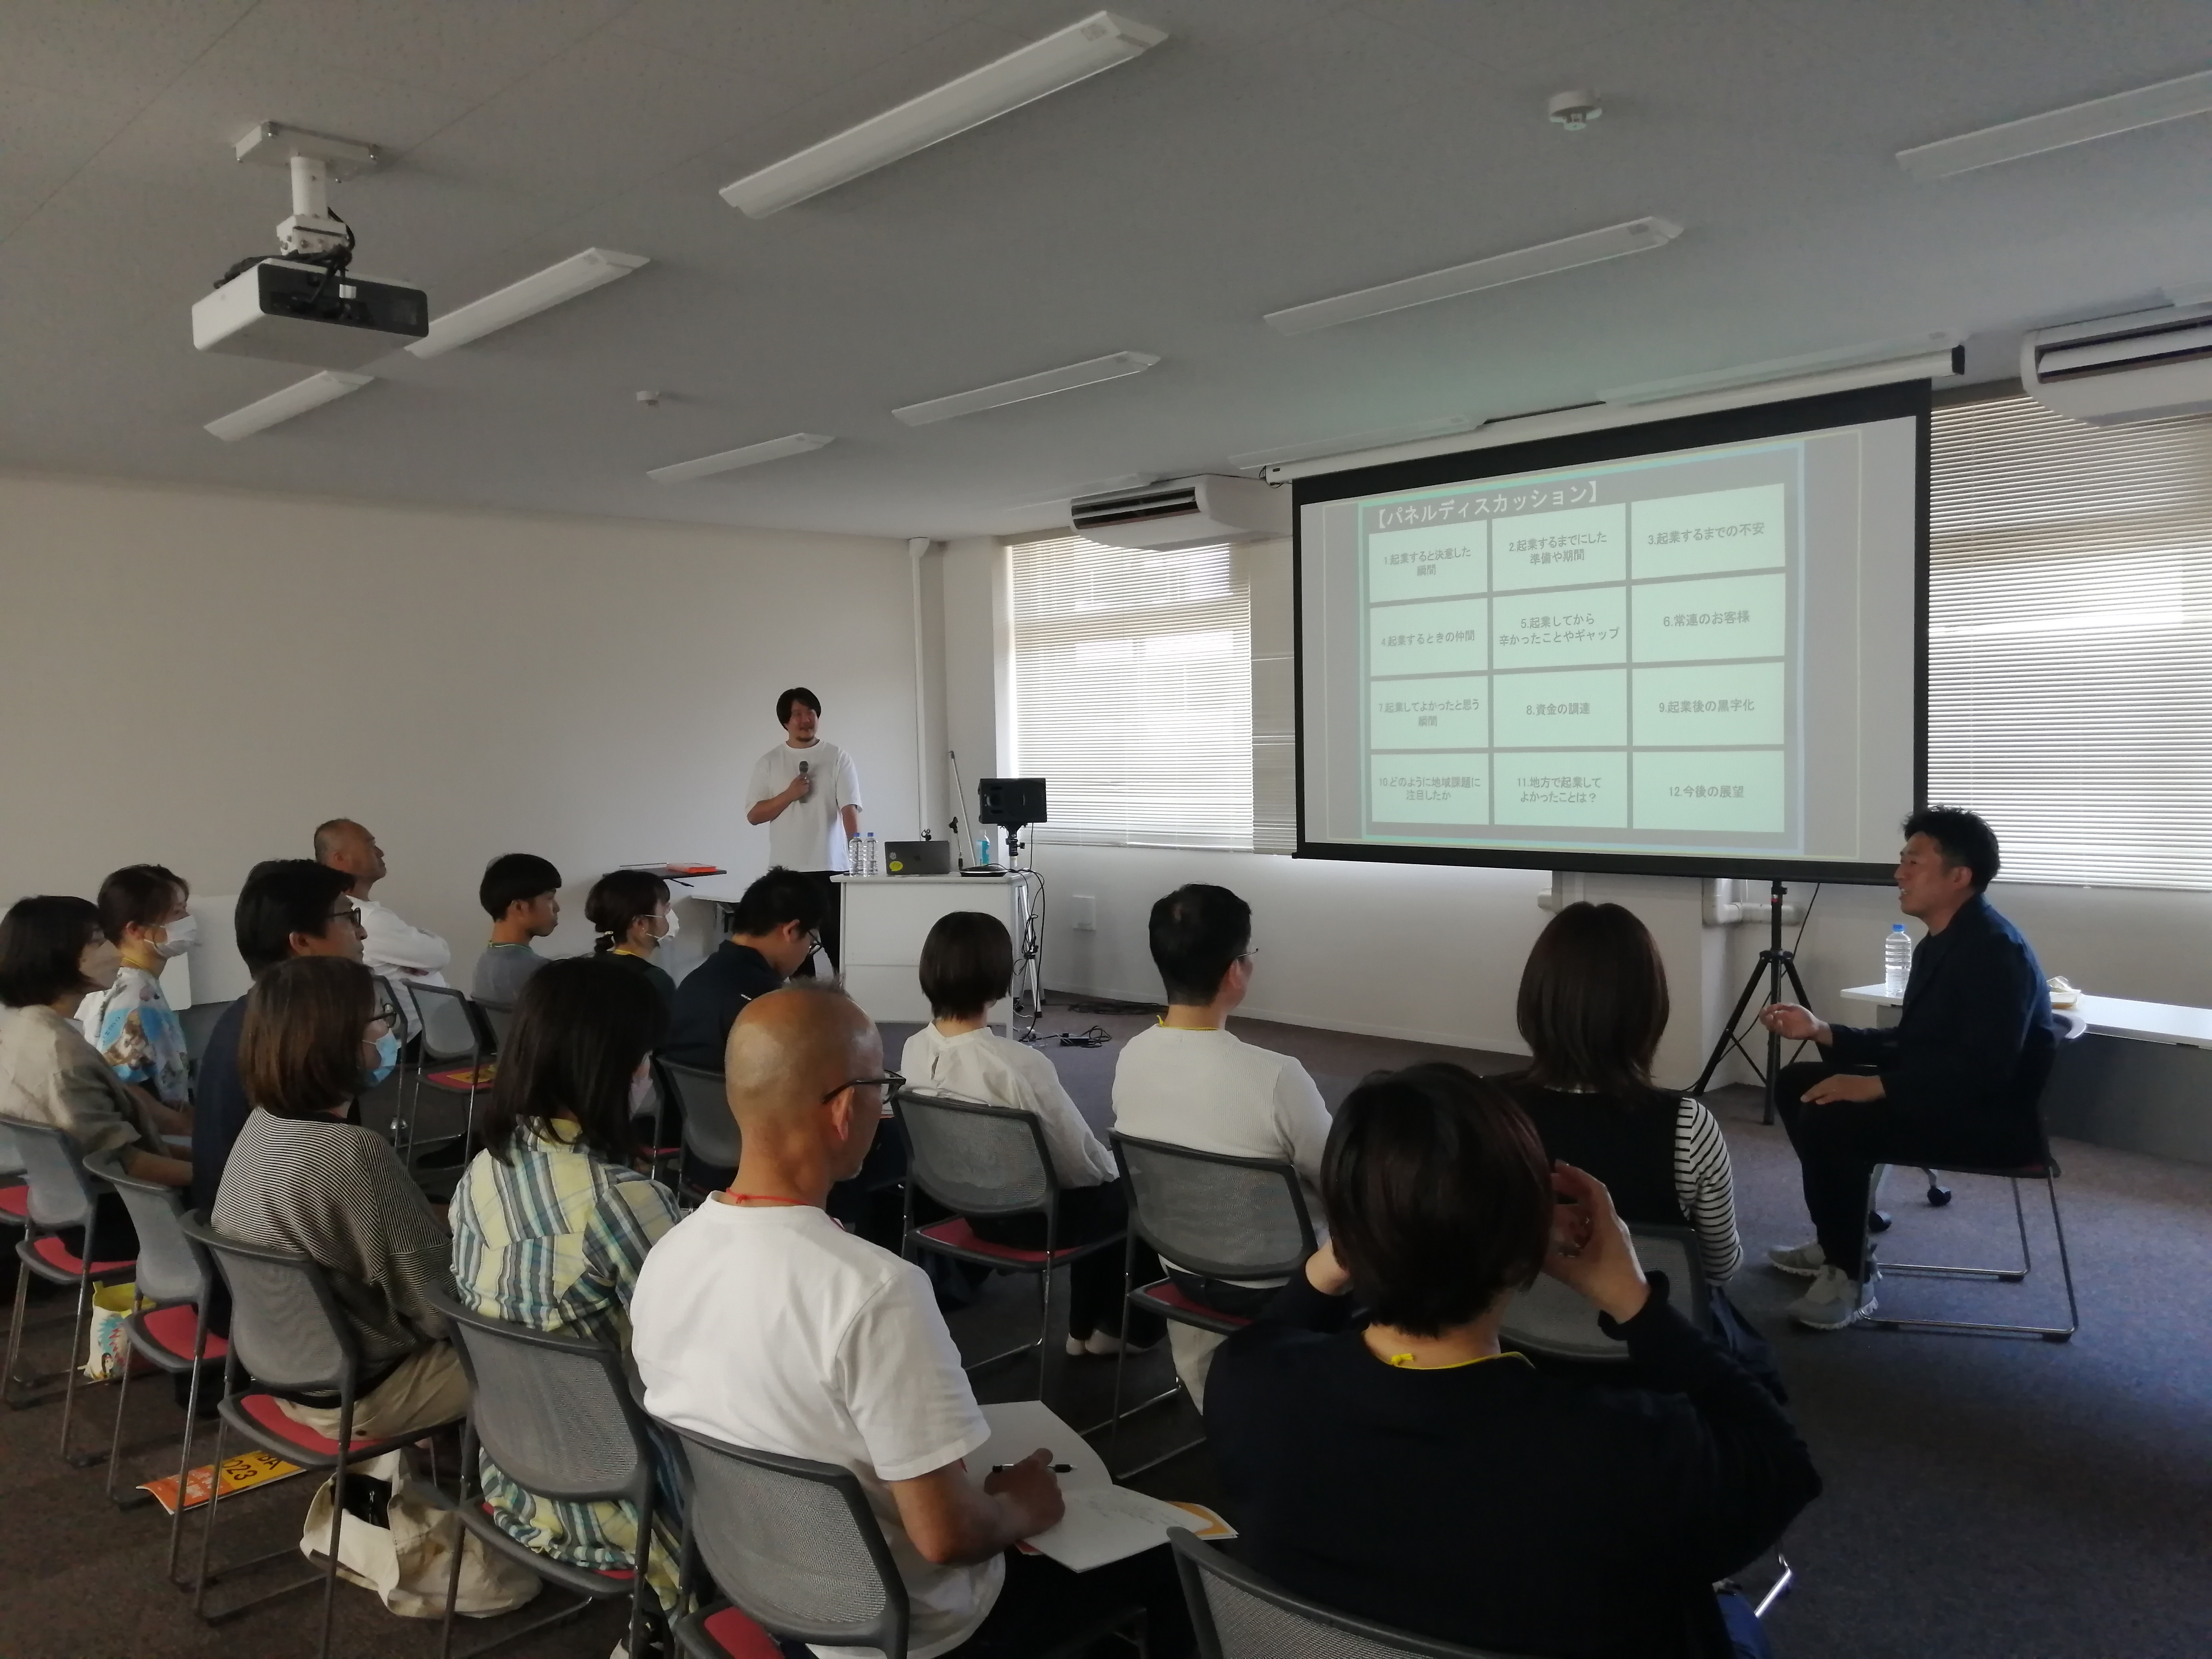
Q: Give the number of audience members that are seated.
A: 14